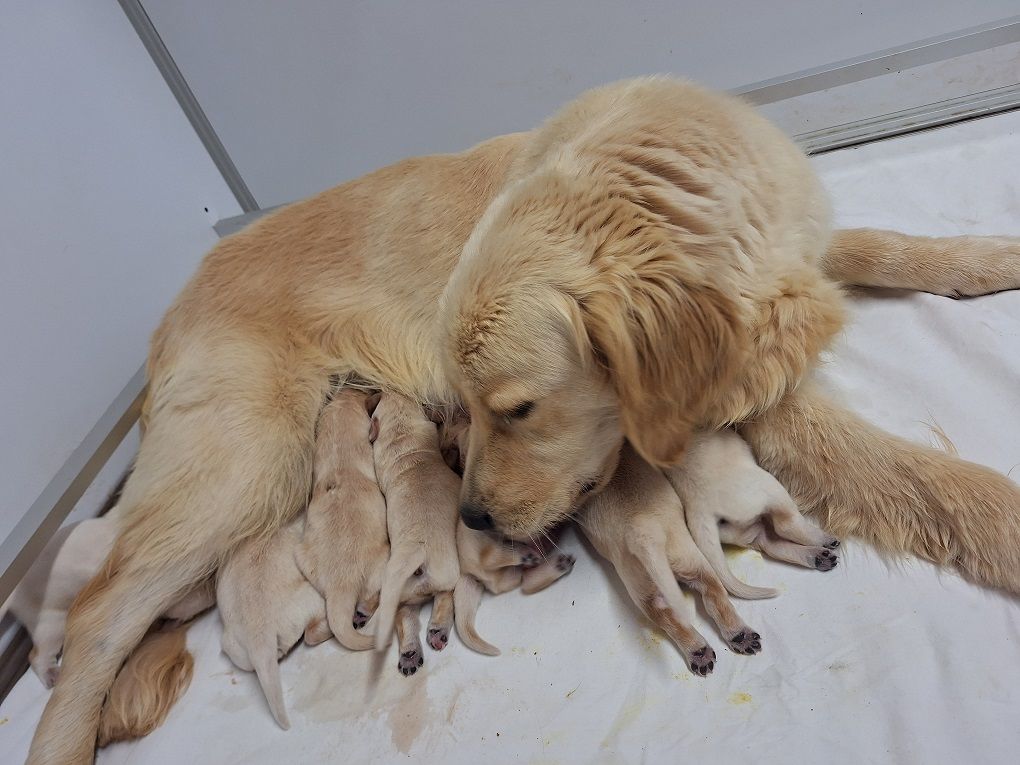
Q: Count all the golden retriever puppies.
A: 7